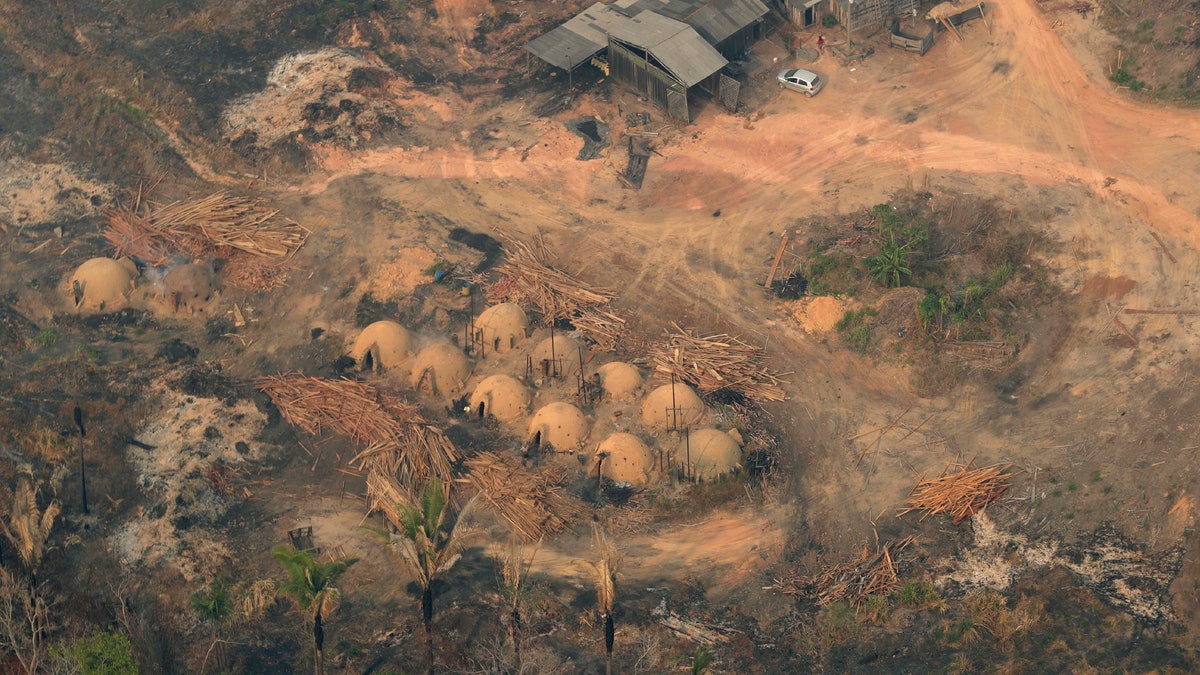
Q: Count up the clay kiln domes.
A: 12